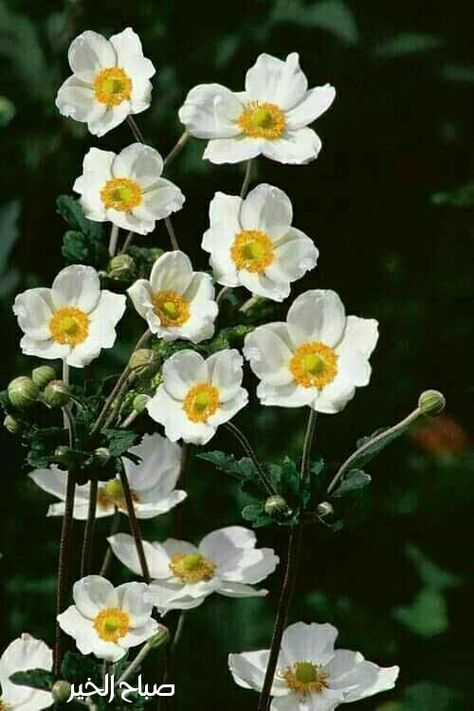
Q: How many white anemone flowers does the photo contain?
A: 13